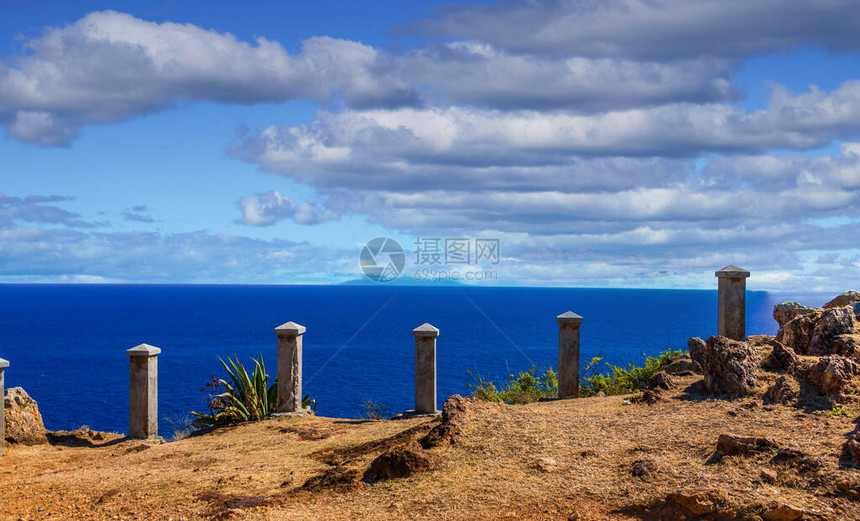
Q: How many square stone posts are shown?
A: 6